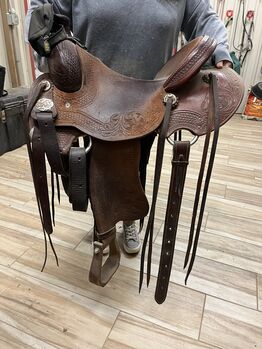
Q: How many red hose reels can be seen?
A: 2